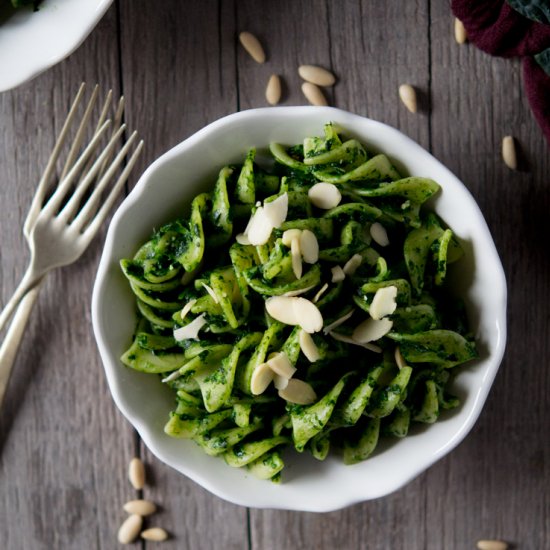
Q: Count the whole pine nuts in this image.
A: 12